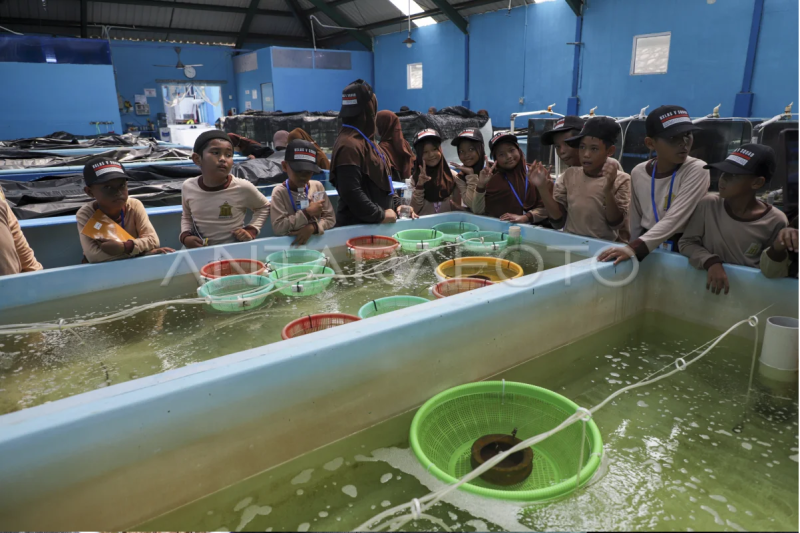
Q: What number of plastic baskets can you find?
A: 13